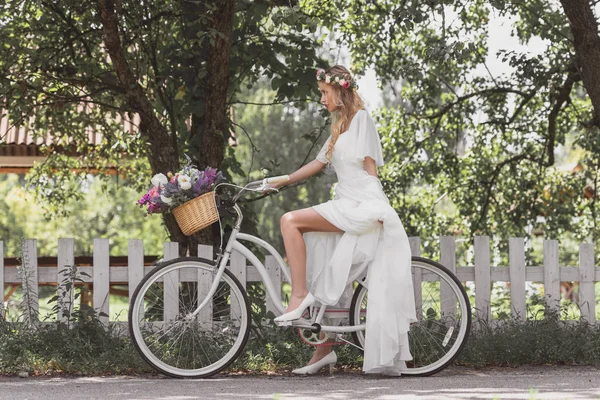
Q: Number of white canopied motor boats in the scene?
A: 0